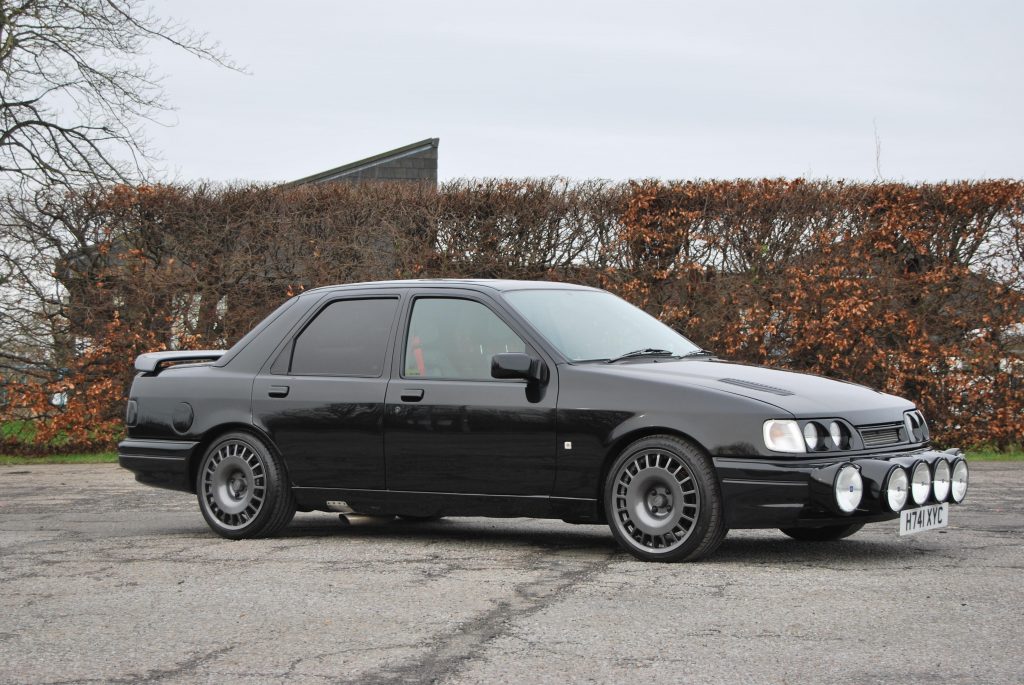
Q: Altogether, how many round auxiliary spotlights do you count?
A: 5